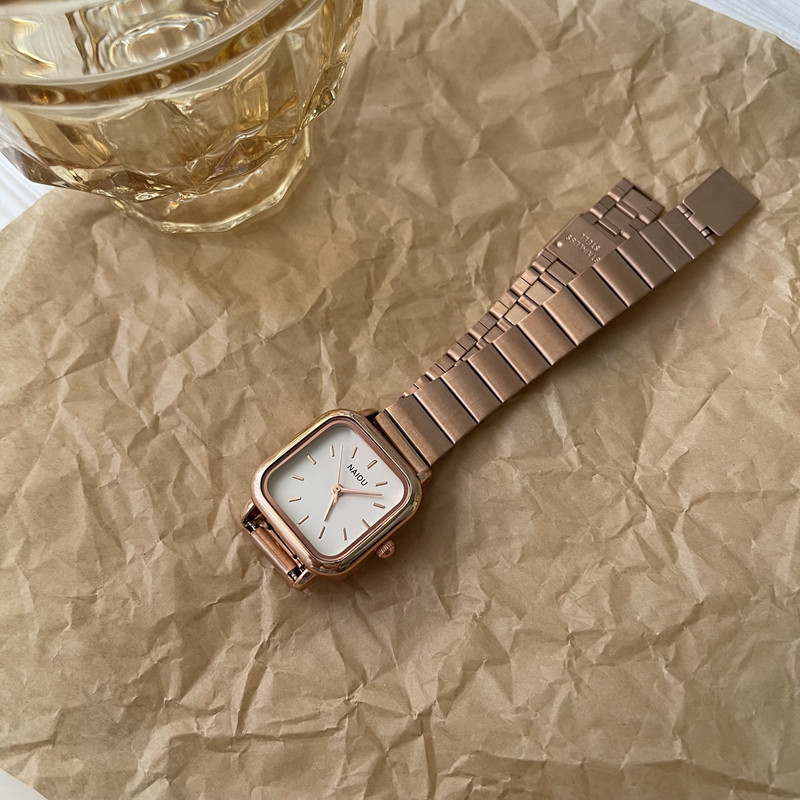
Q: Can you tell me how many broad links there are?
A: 12